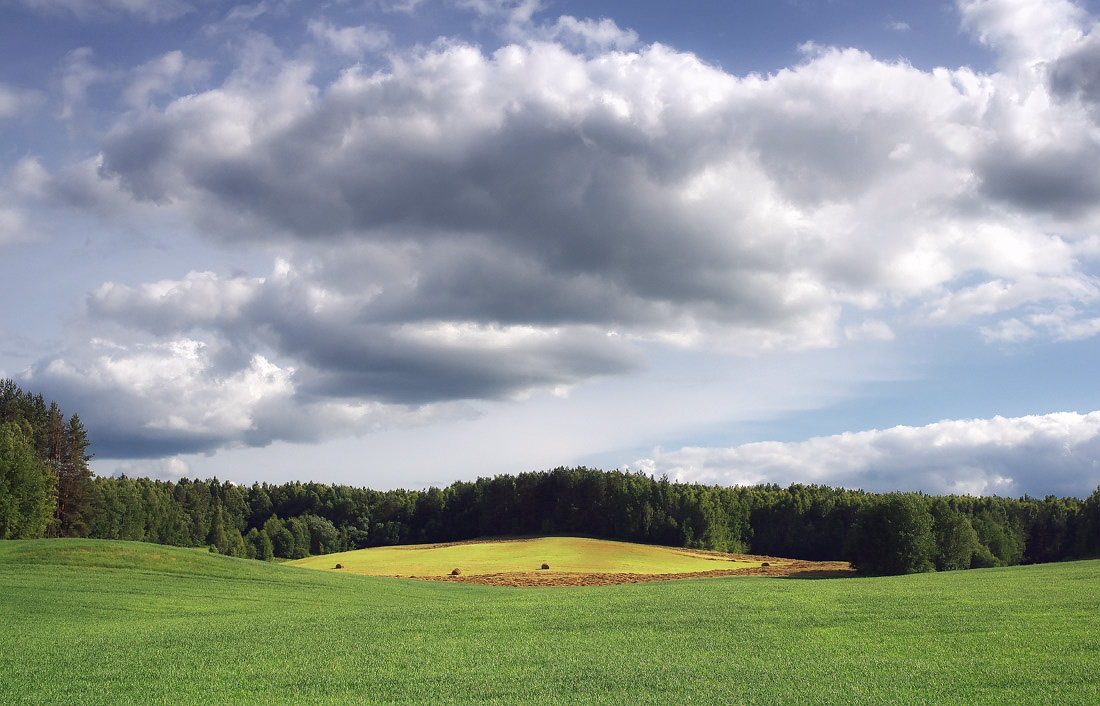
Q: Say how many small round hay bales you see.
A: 4